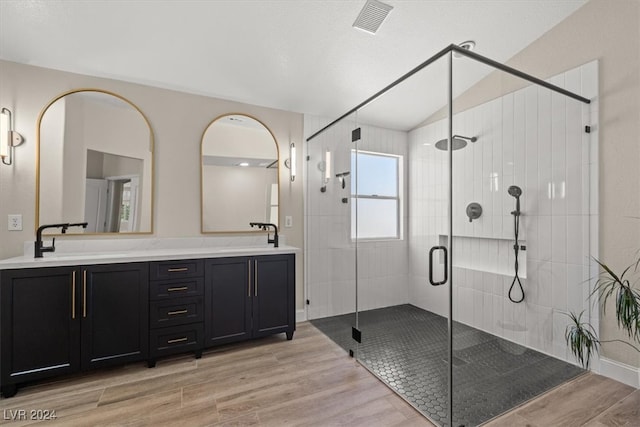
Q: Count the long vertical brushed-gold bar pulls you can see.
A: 4